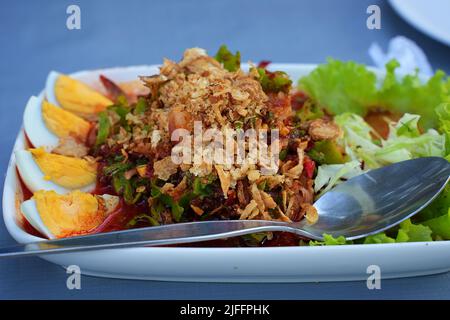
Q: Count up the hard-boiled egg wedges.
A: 4